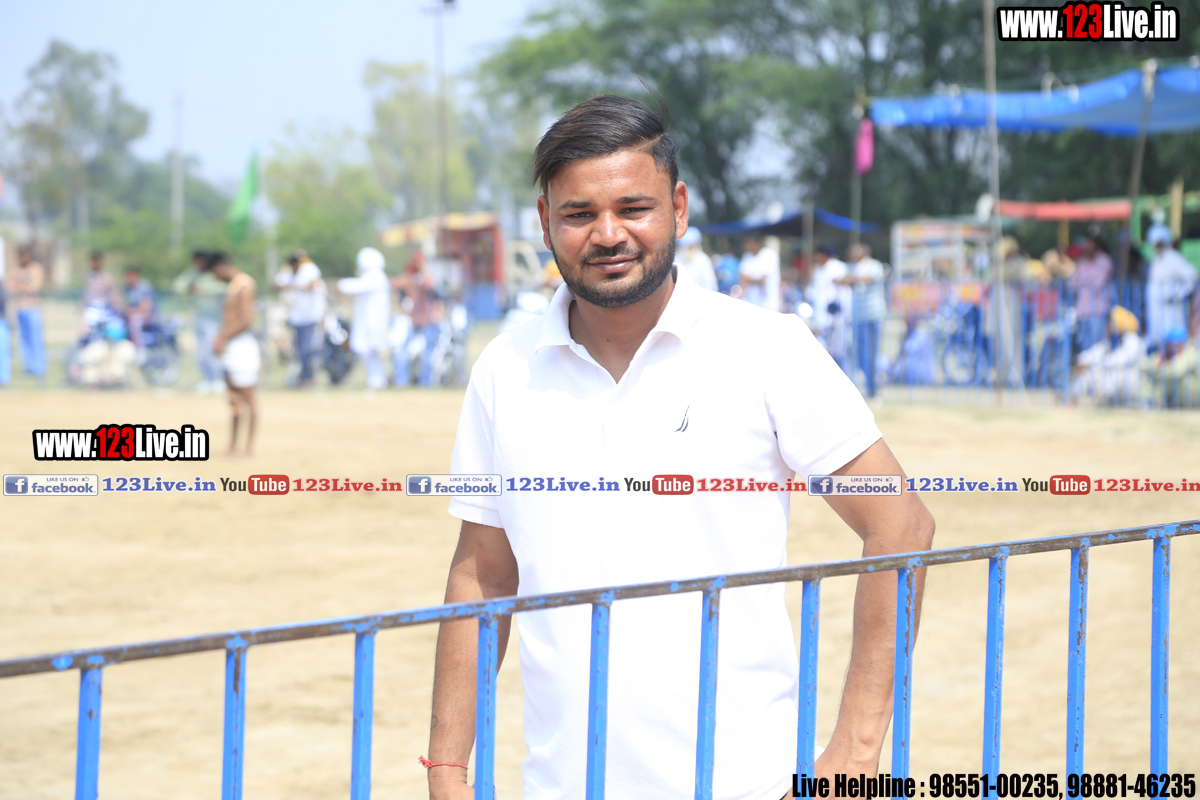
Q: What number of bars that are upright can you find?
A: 11